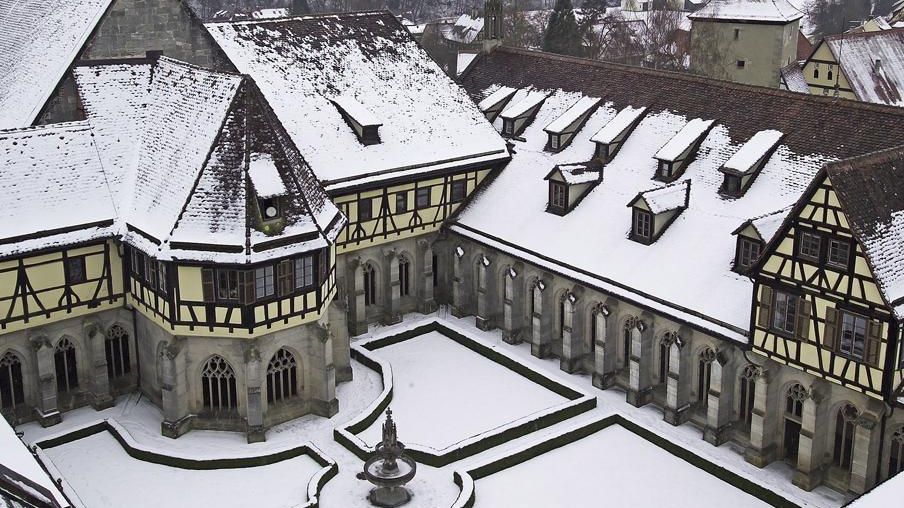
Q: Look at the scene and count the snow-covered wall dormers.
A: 11